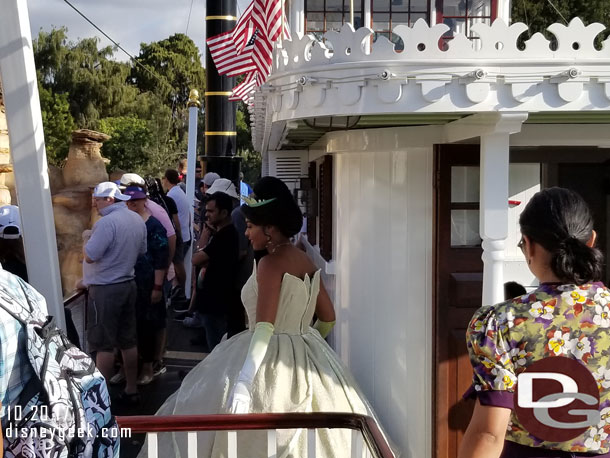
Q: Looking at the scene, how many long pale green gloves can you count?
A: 2